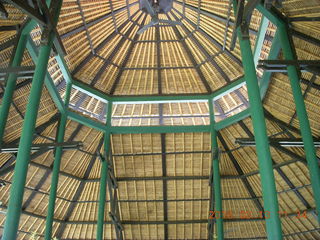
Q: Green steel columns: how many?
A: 7